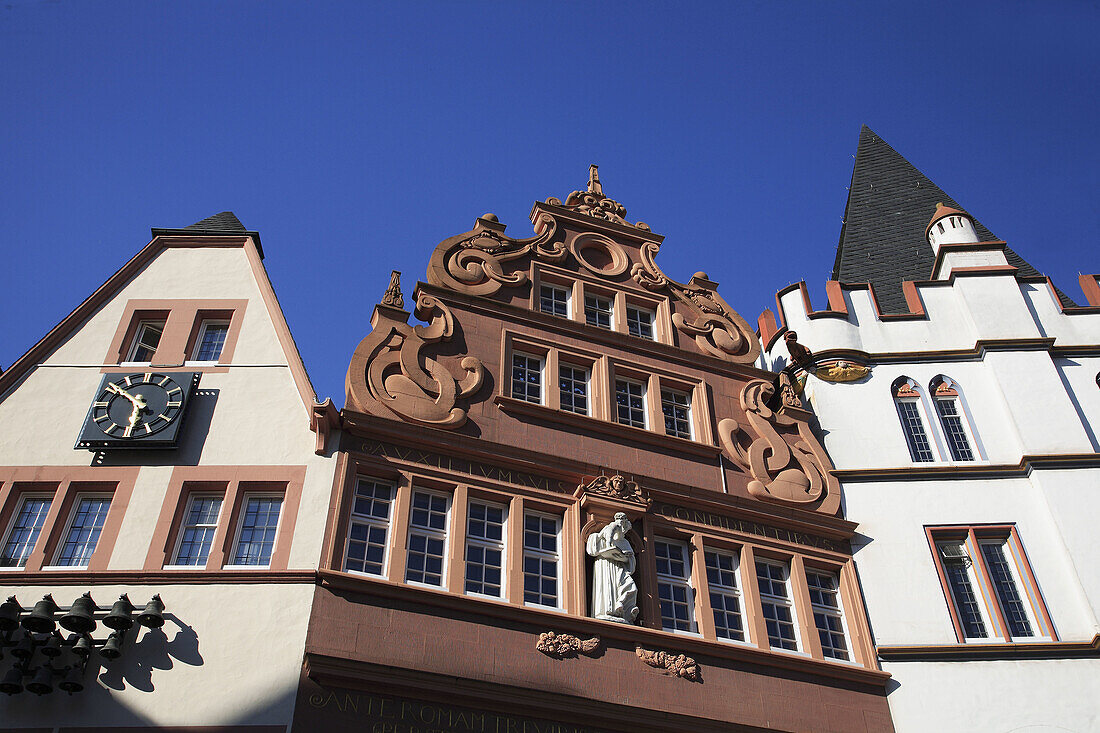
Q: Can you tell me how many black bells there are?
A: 12